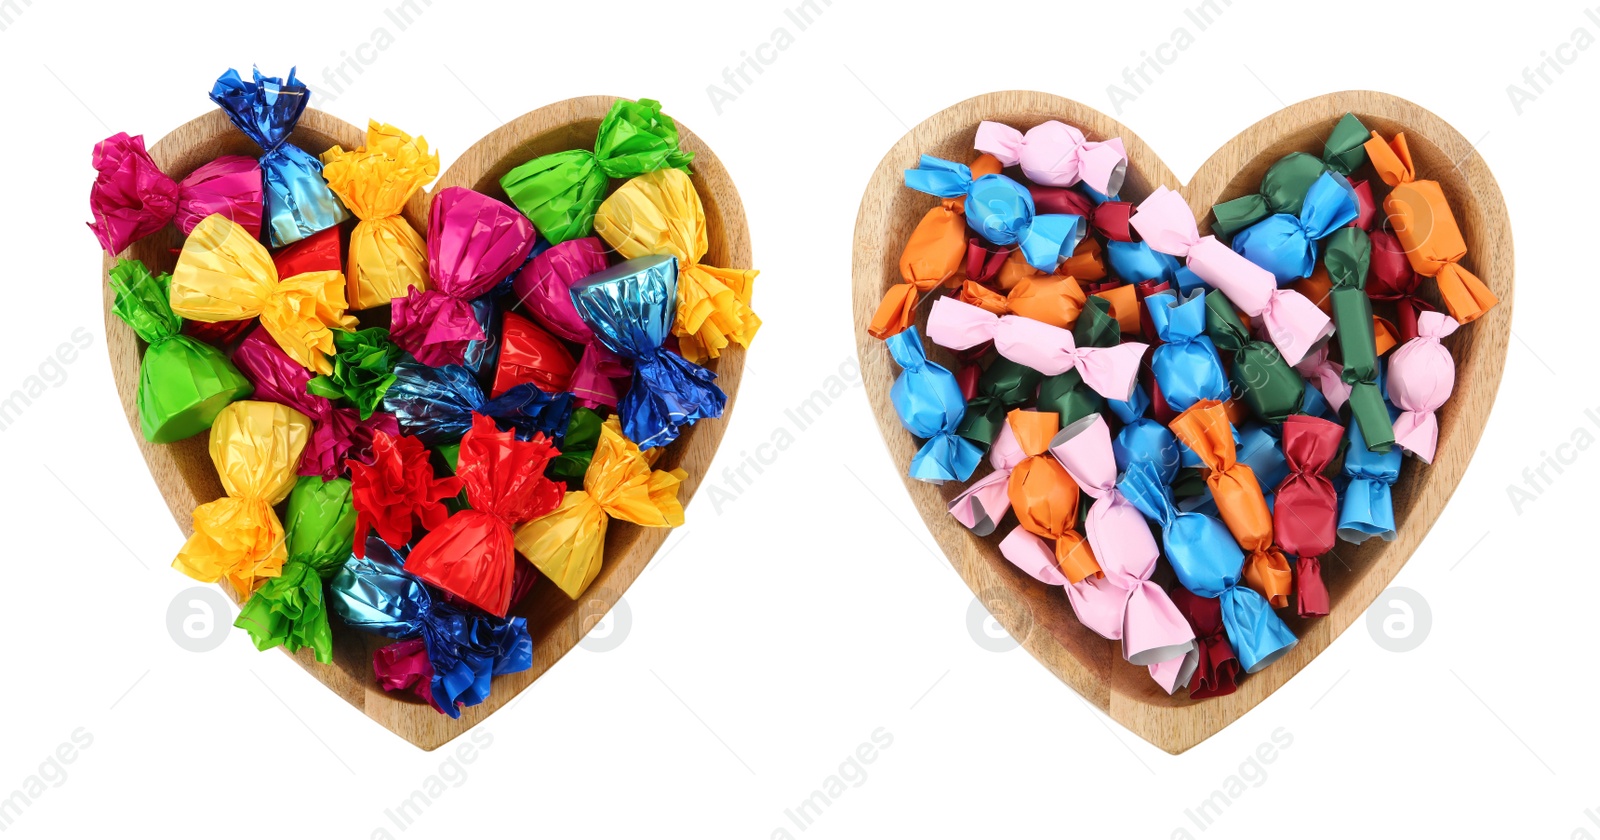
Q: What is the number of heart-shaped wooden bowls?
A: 2